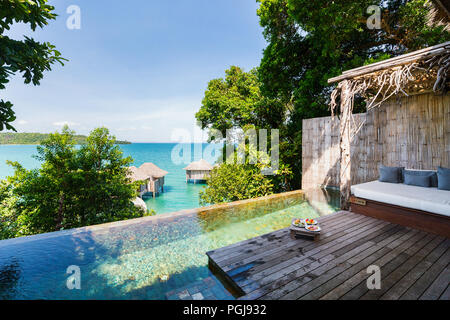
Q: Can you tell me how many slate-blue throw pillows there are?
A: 3